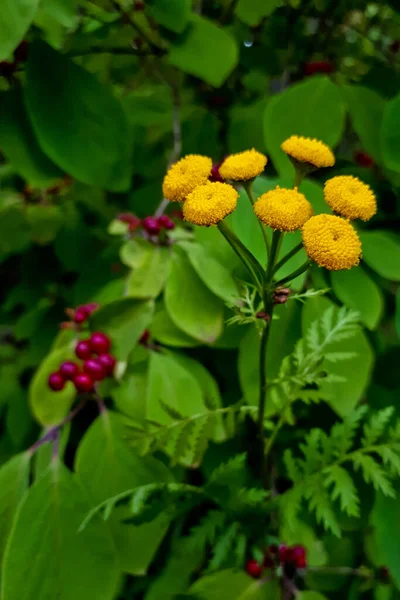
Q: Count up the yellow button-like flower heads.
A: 7